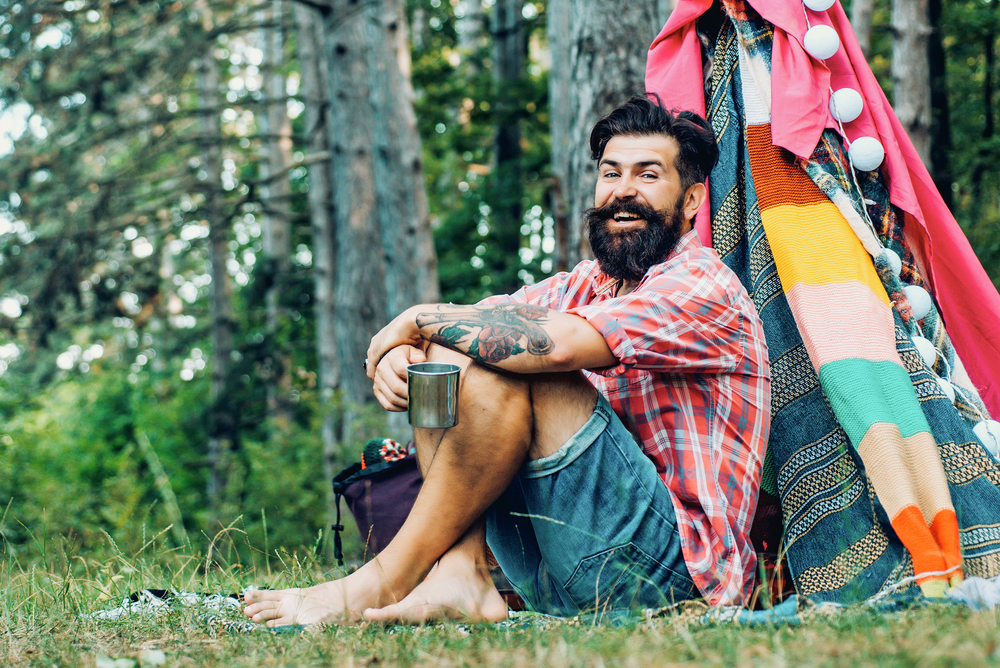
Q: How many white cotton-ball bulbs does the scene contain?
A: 9